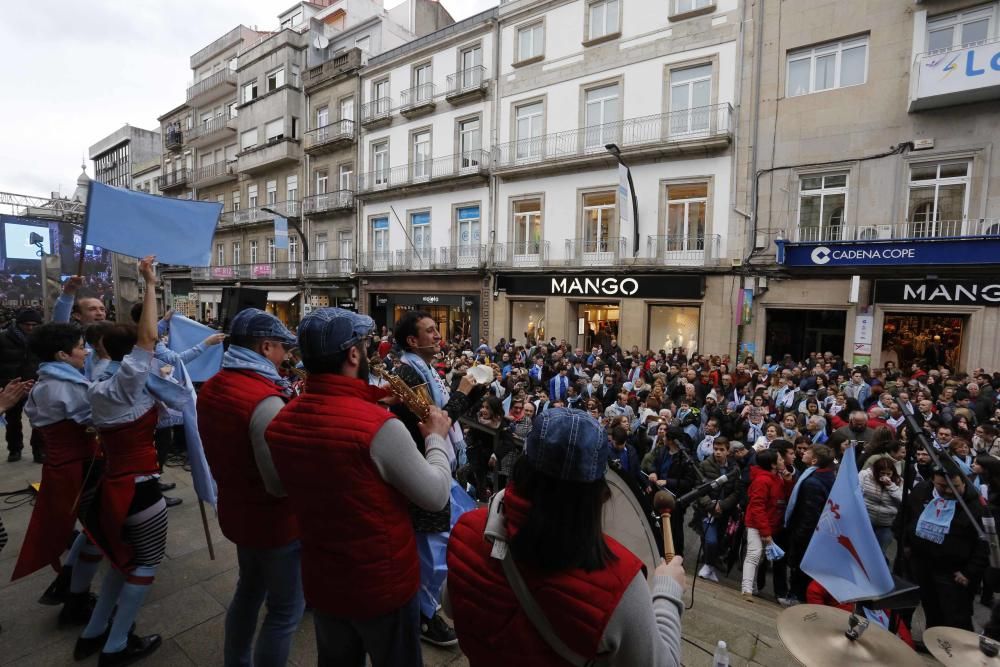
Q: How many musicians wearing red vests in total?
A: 3